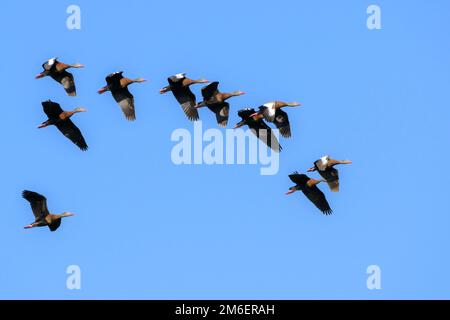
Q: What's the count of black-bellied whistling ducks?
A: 10